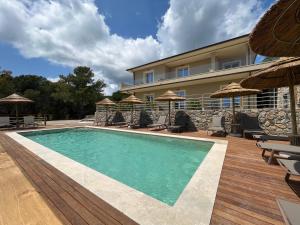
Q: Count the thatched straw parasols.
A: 7